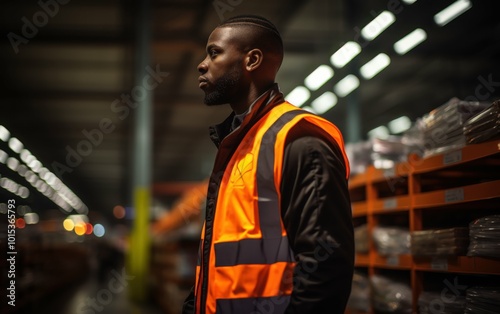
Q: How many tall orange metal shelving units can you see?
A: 1